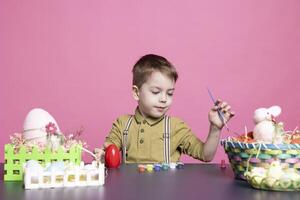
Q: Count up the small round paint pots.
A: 6